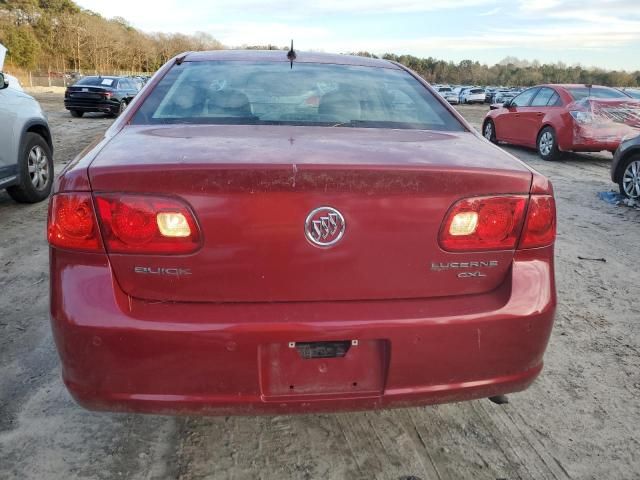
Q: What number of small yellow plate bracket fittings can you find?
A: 2